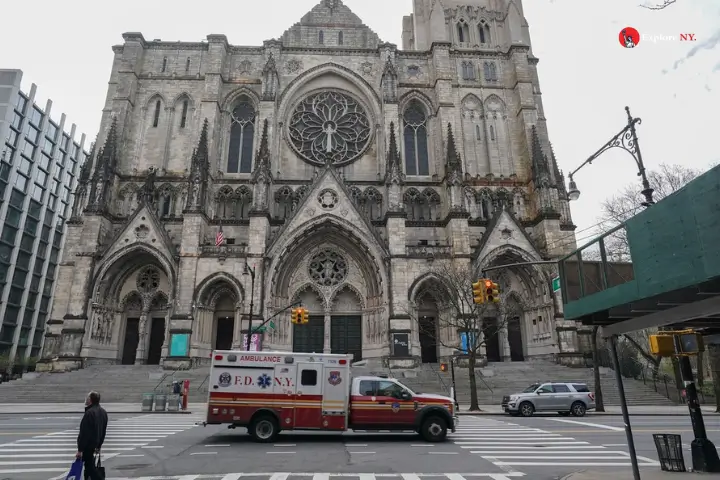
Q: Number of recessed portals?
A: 5